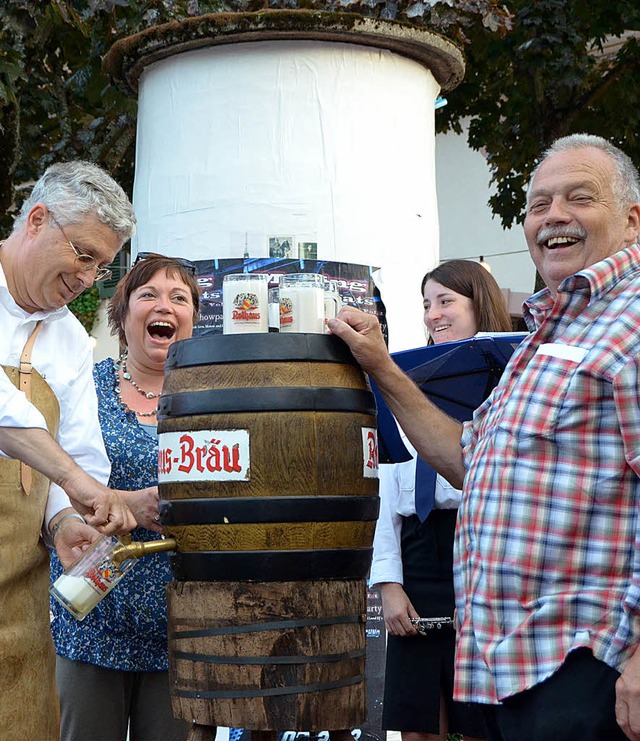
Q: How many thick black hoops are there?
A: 4